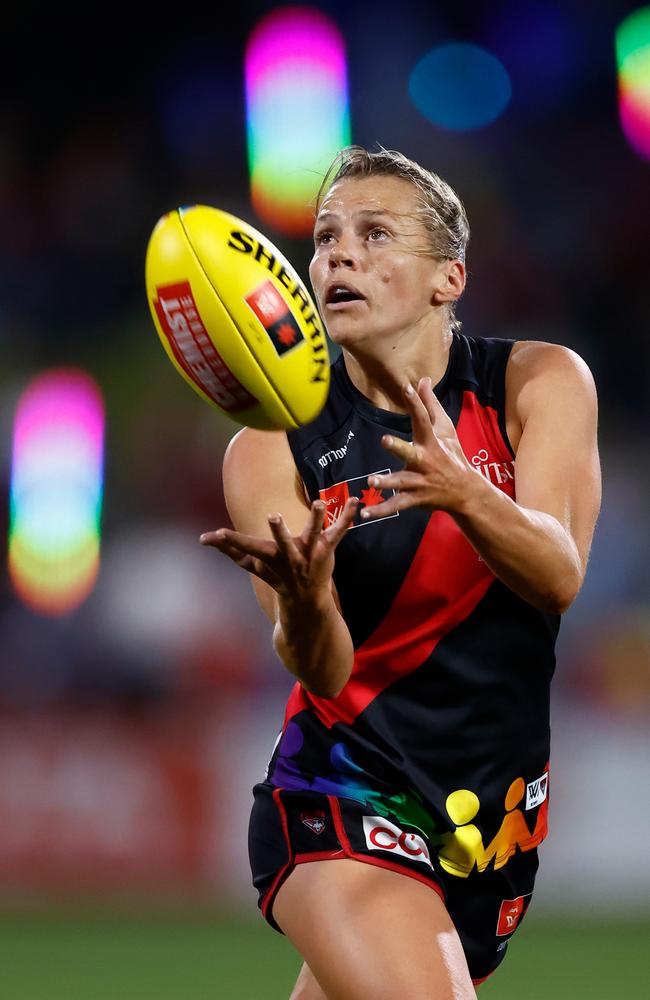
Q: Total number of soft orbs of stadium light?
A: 4